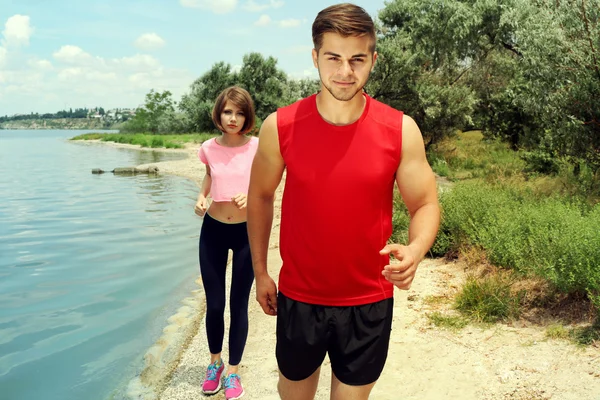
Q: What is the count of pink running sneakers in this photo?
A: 2